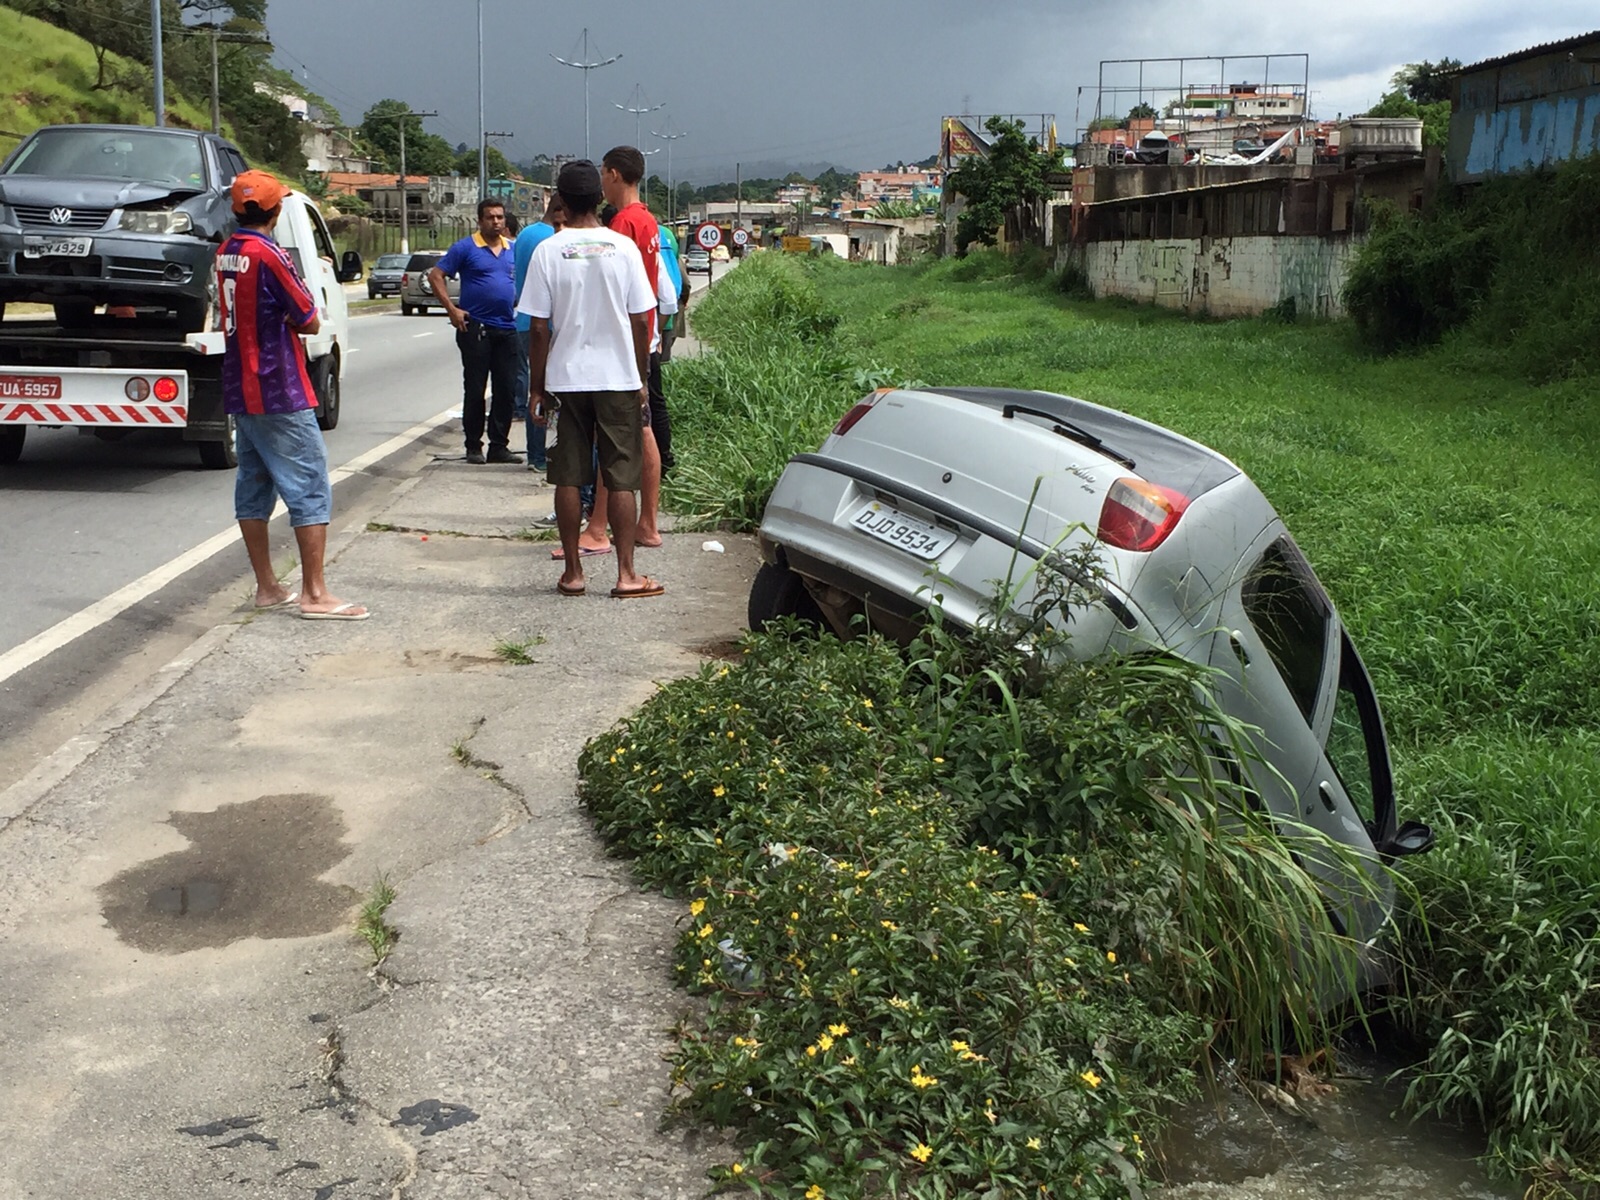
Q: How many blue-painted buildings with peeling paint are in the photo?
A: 1